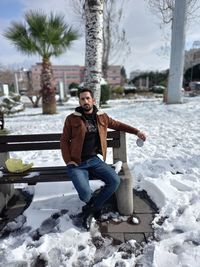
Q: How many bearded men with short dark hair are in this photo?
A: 1